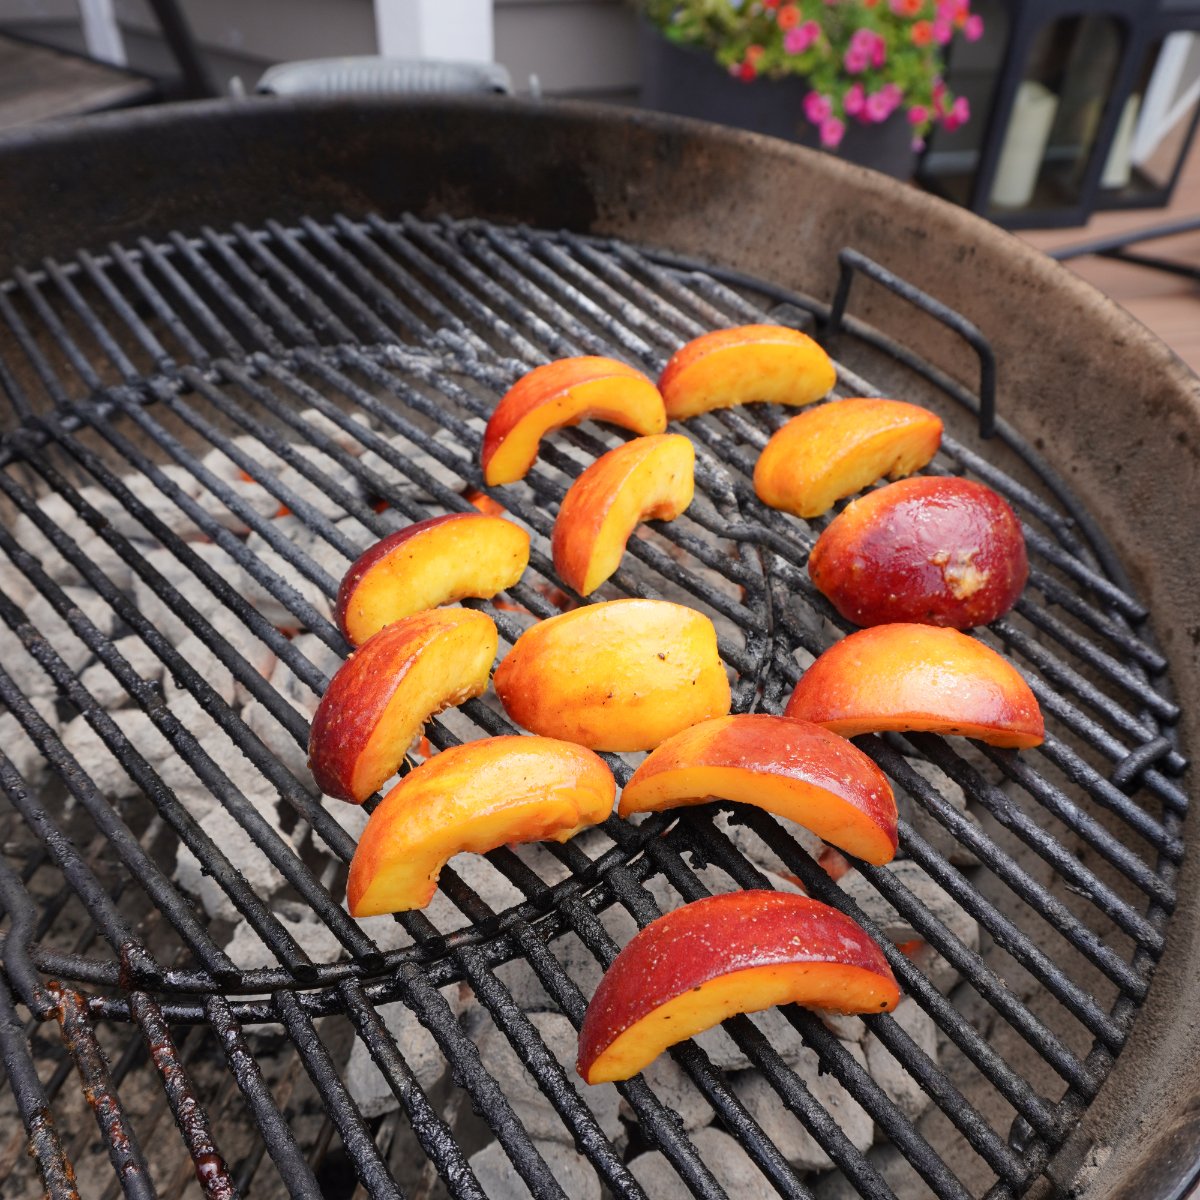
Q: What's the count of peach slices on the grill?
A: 12